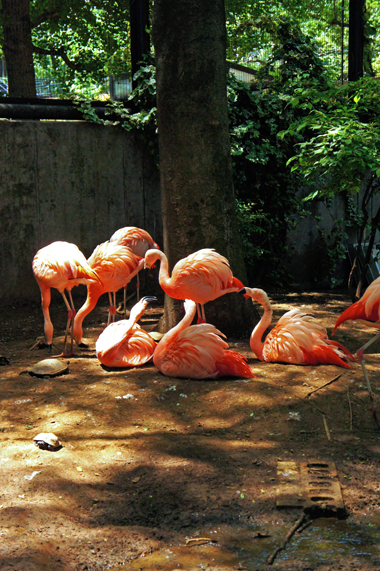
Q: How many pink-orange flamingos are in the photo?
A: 8